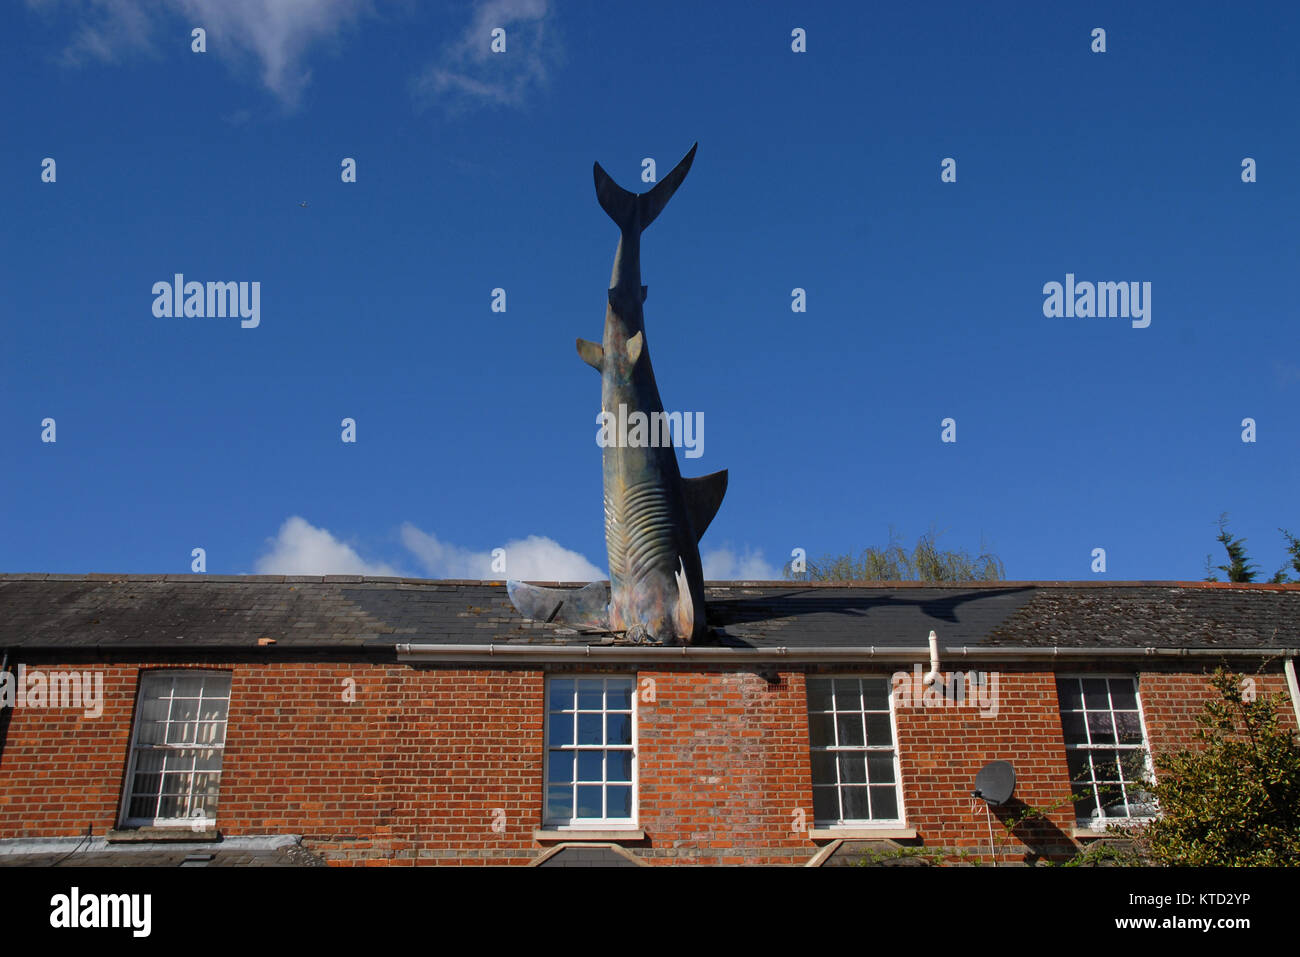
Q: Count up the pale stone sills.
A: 4